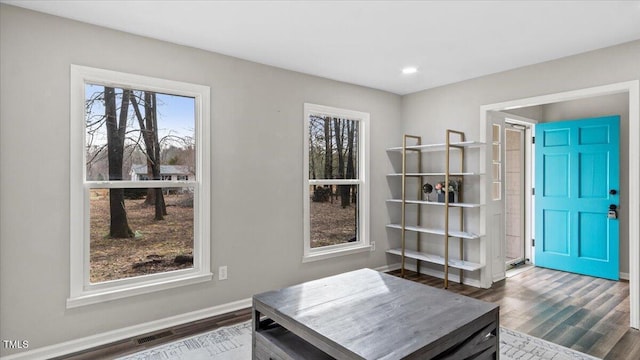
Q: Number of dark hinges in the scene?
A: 3